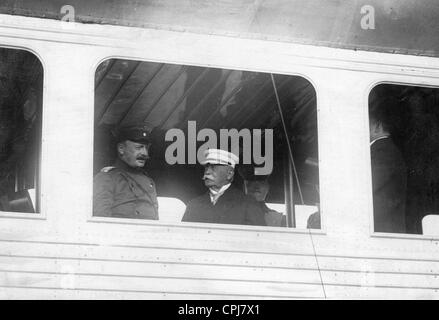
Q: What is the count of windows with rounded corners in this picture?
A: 3